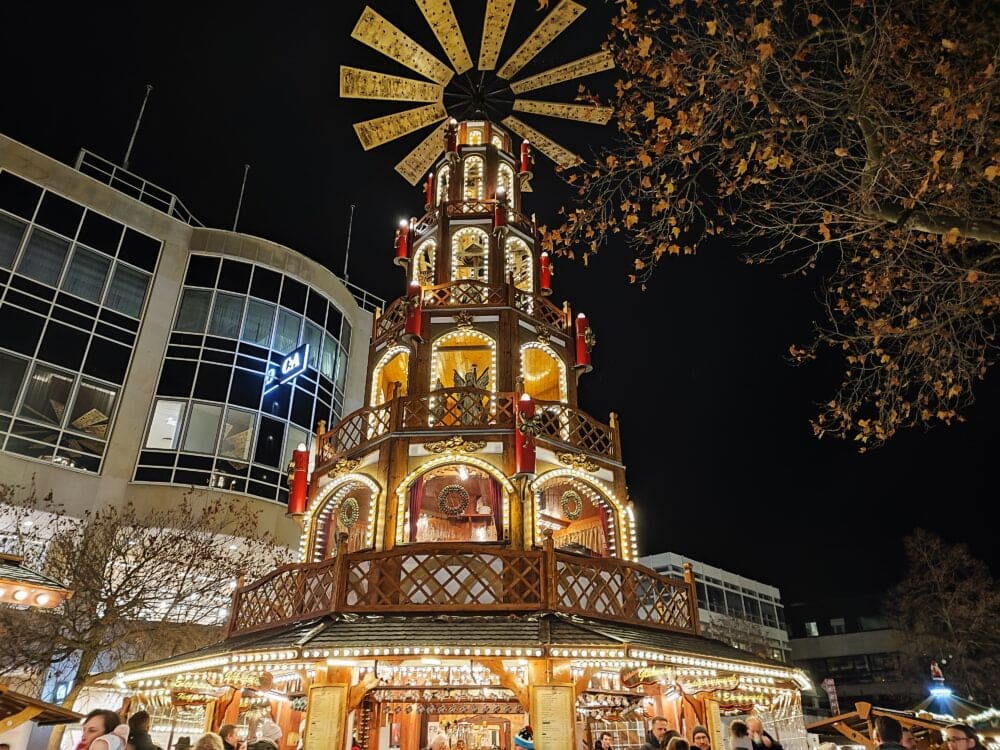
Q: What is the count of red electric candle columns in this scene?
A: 10